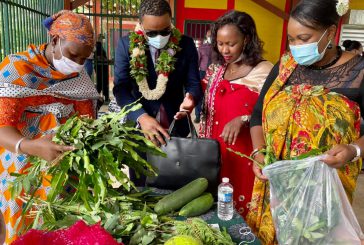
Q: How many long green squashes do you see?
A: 2